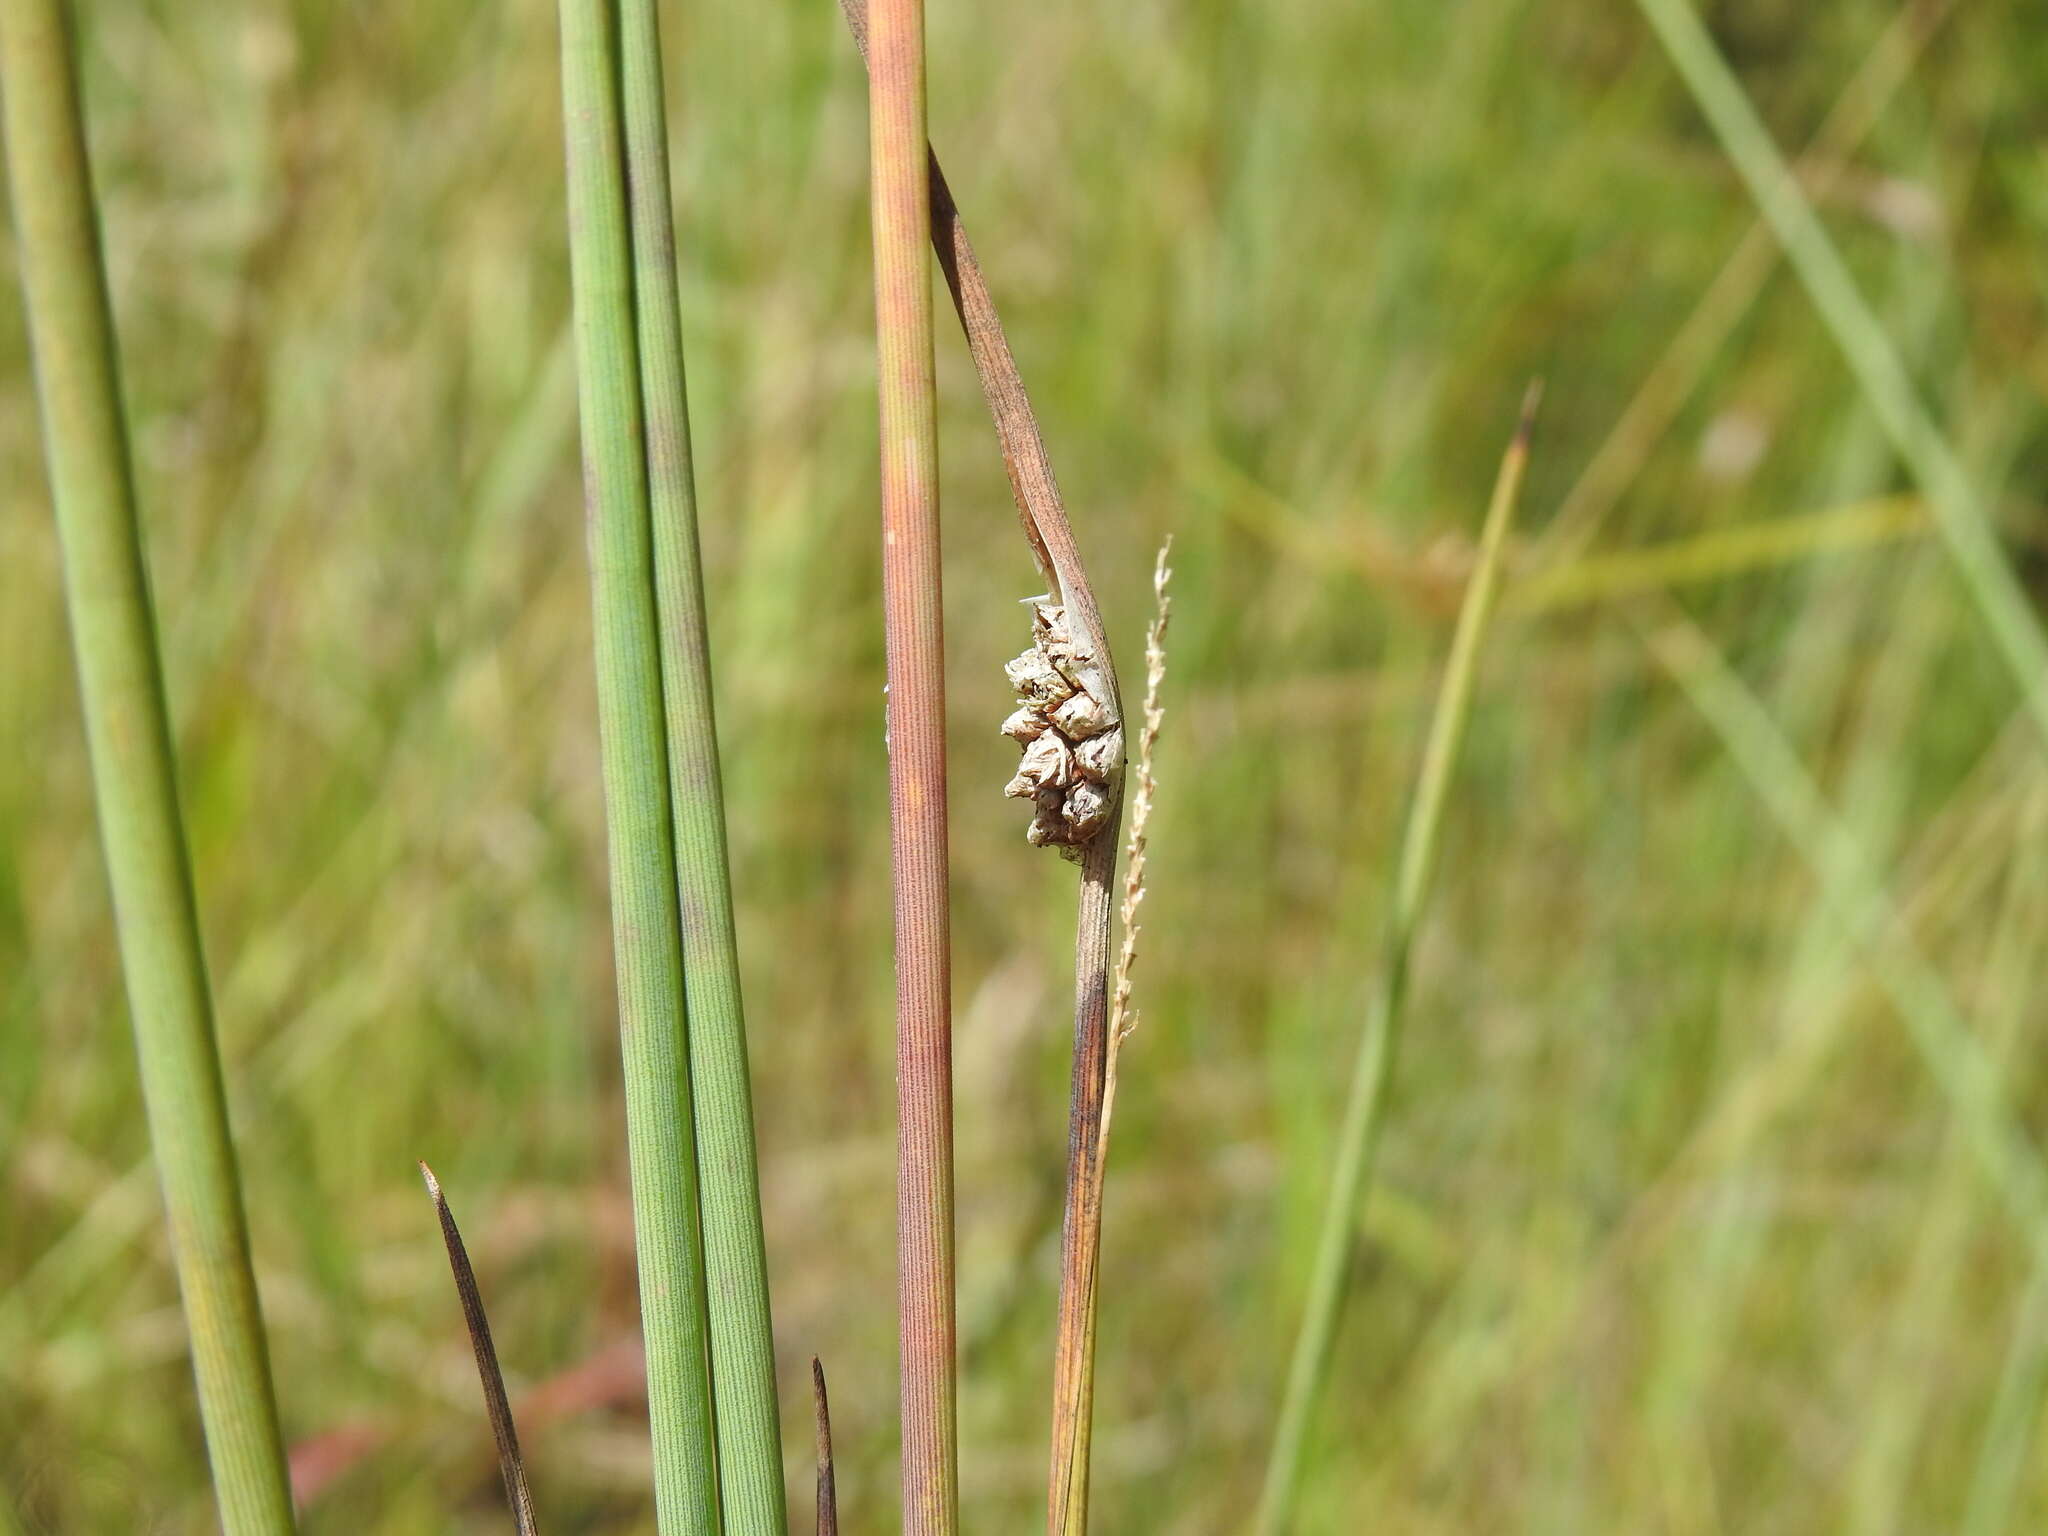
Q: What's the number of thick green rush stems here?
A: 3